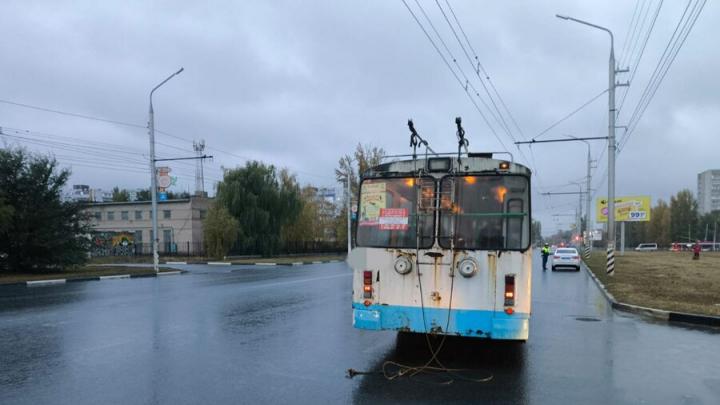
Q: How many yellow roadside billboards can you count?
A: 1